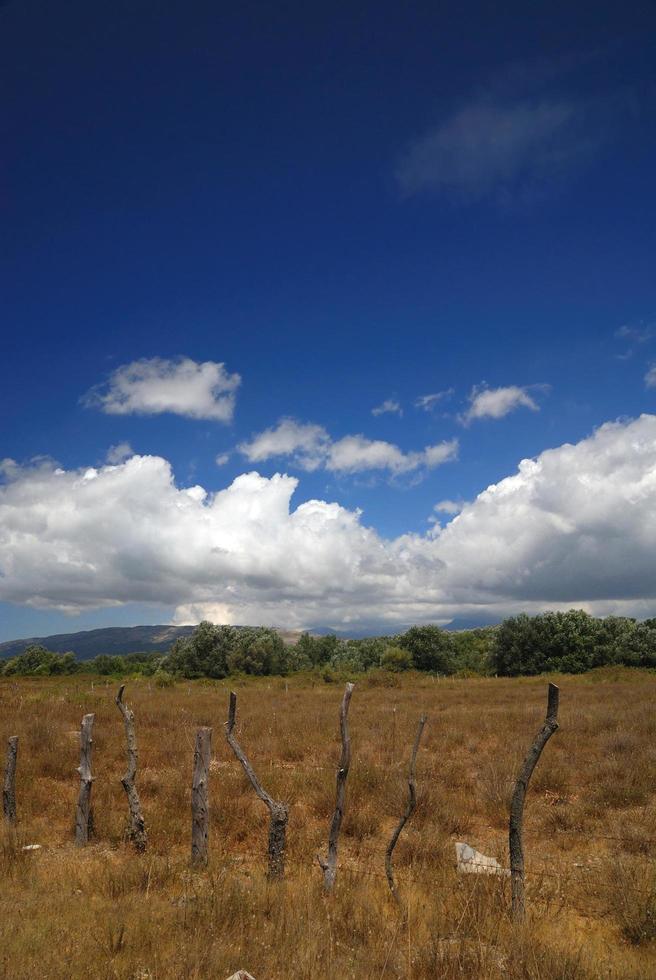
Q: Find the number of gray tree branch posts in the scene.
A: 8